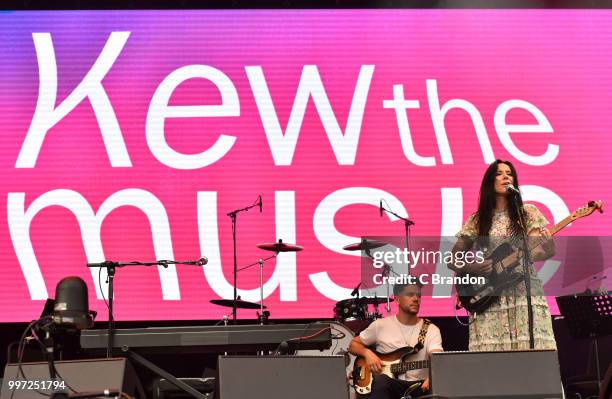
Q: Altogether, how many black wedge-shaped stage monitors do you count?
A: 3